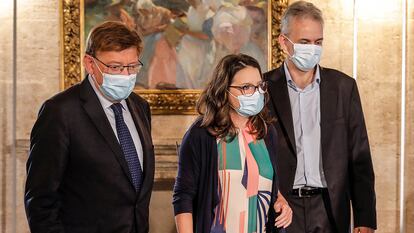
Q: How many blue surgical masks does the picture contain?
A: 3